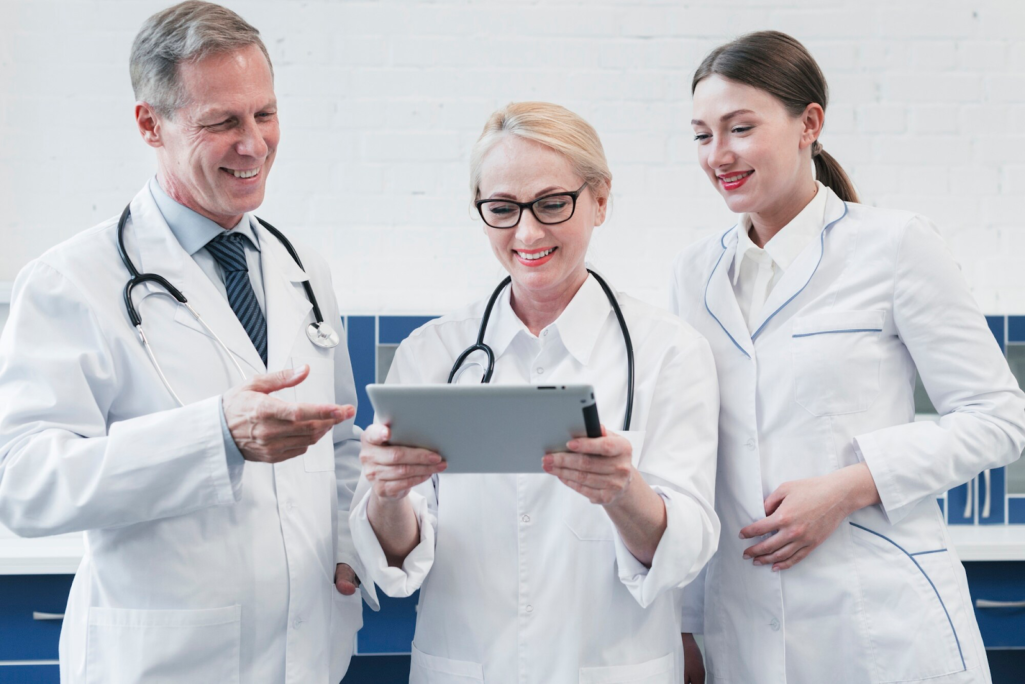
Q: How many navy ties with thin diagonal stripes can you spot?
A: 1